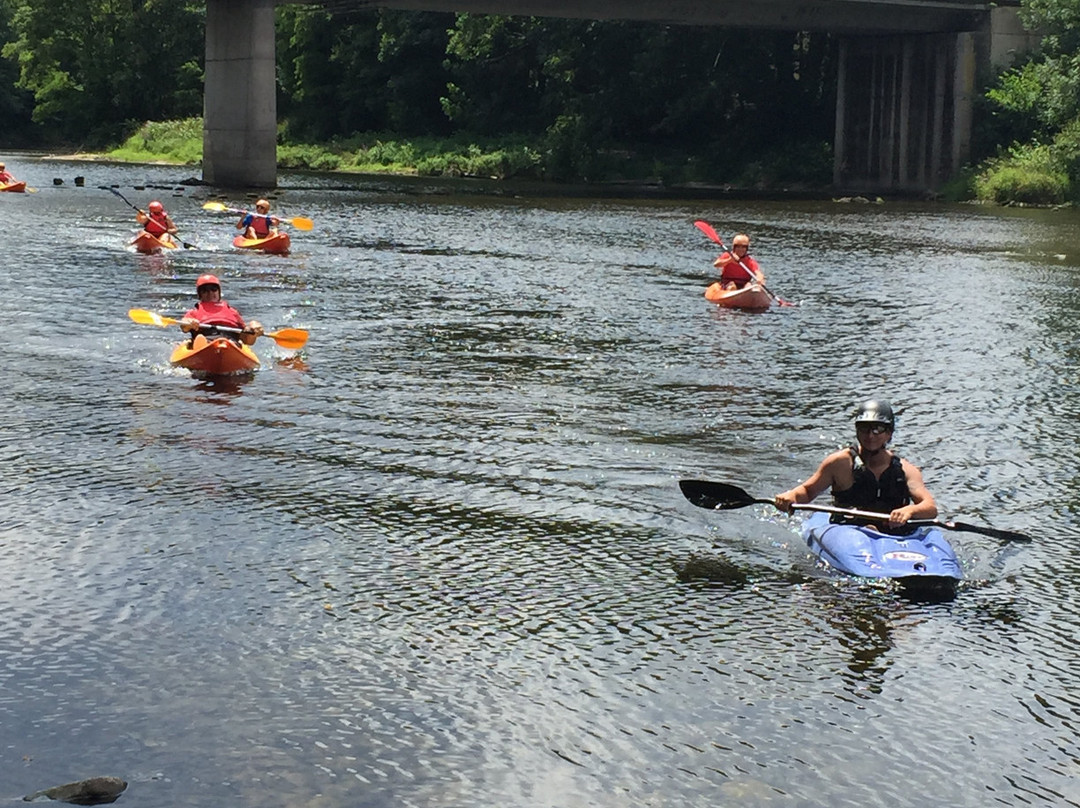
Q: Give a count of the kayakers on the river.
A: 6